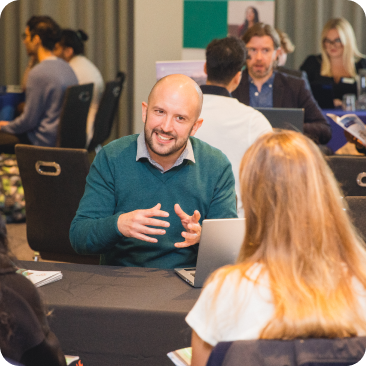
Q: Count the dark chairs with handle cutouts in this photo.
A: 4